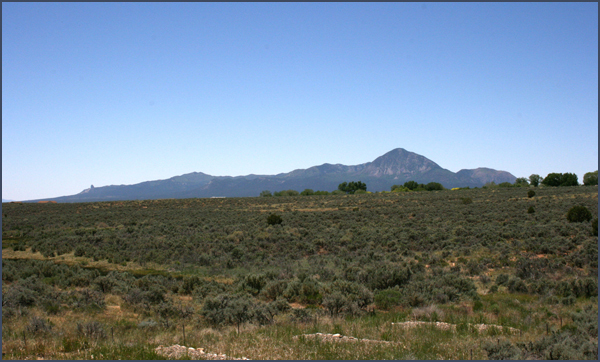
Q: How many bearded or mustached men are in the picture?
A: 0